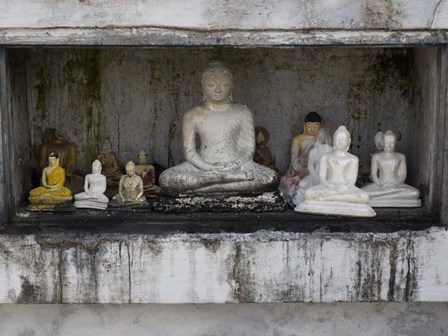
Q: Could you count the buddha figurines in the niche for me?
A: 13